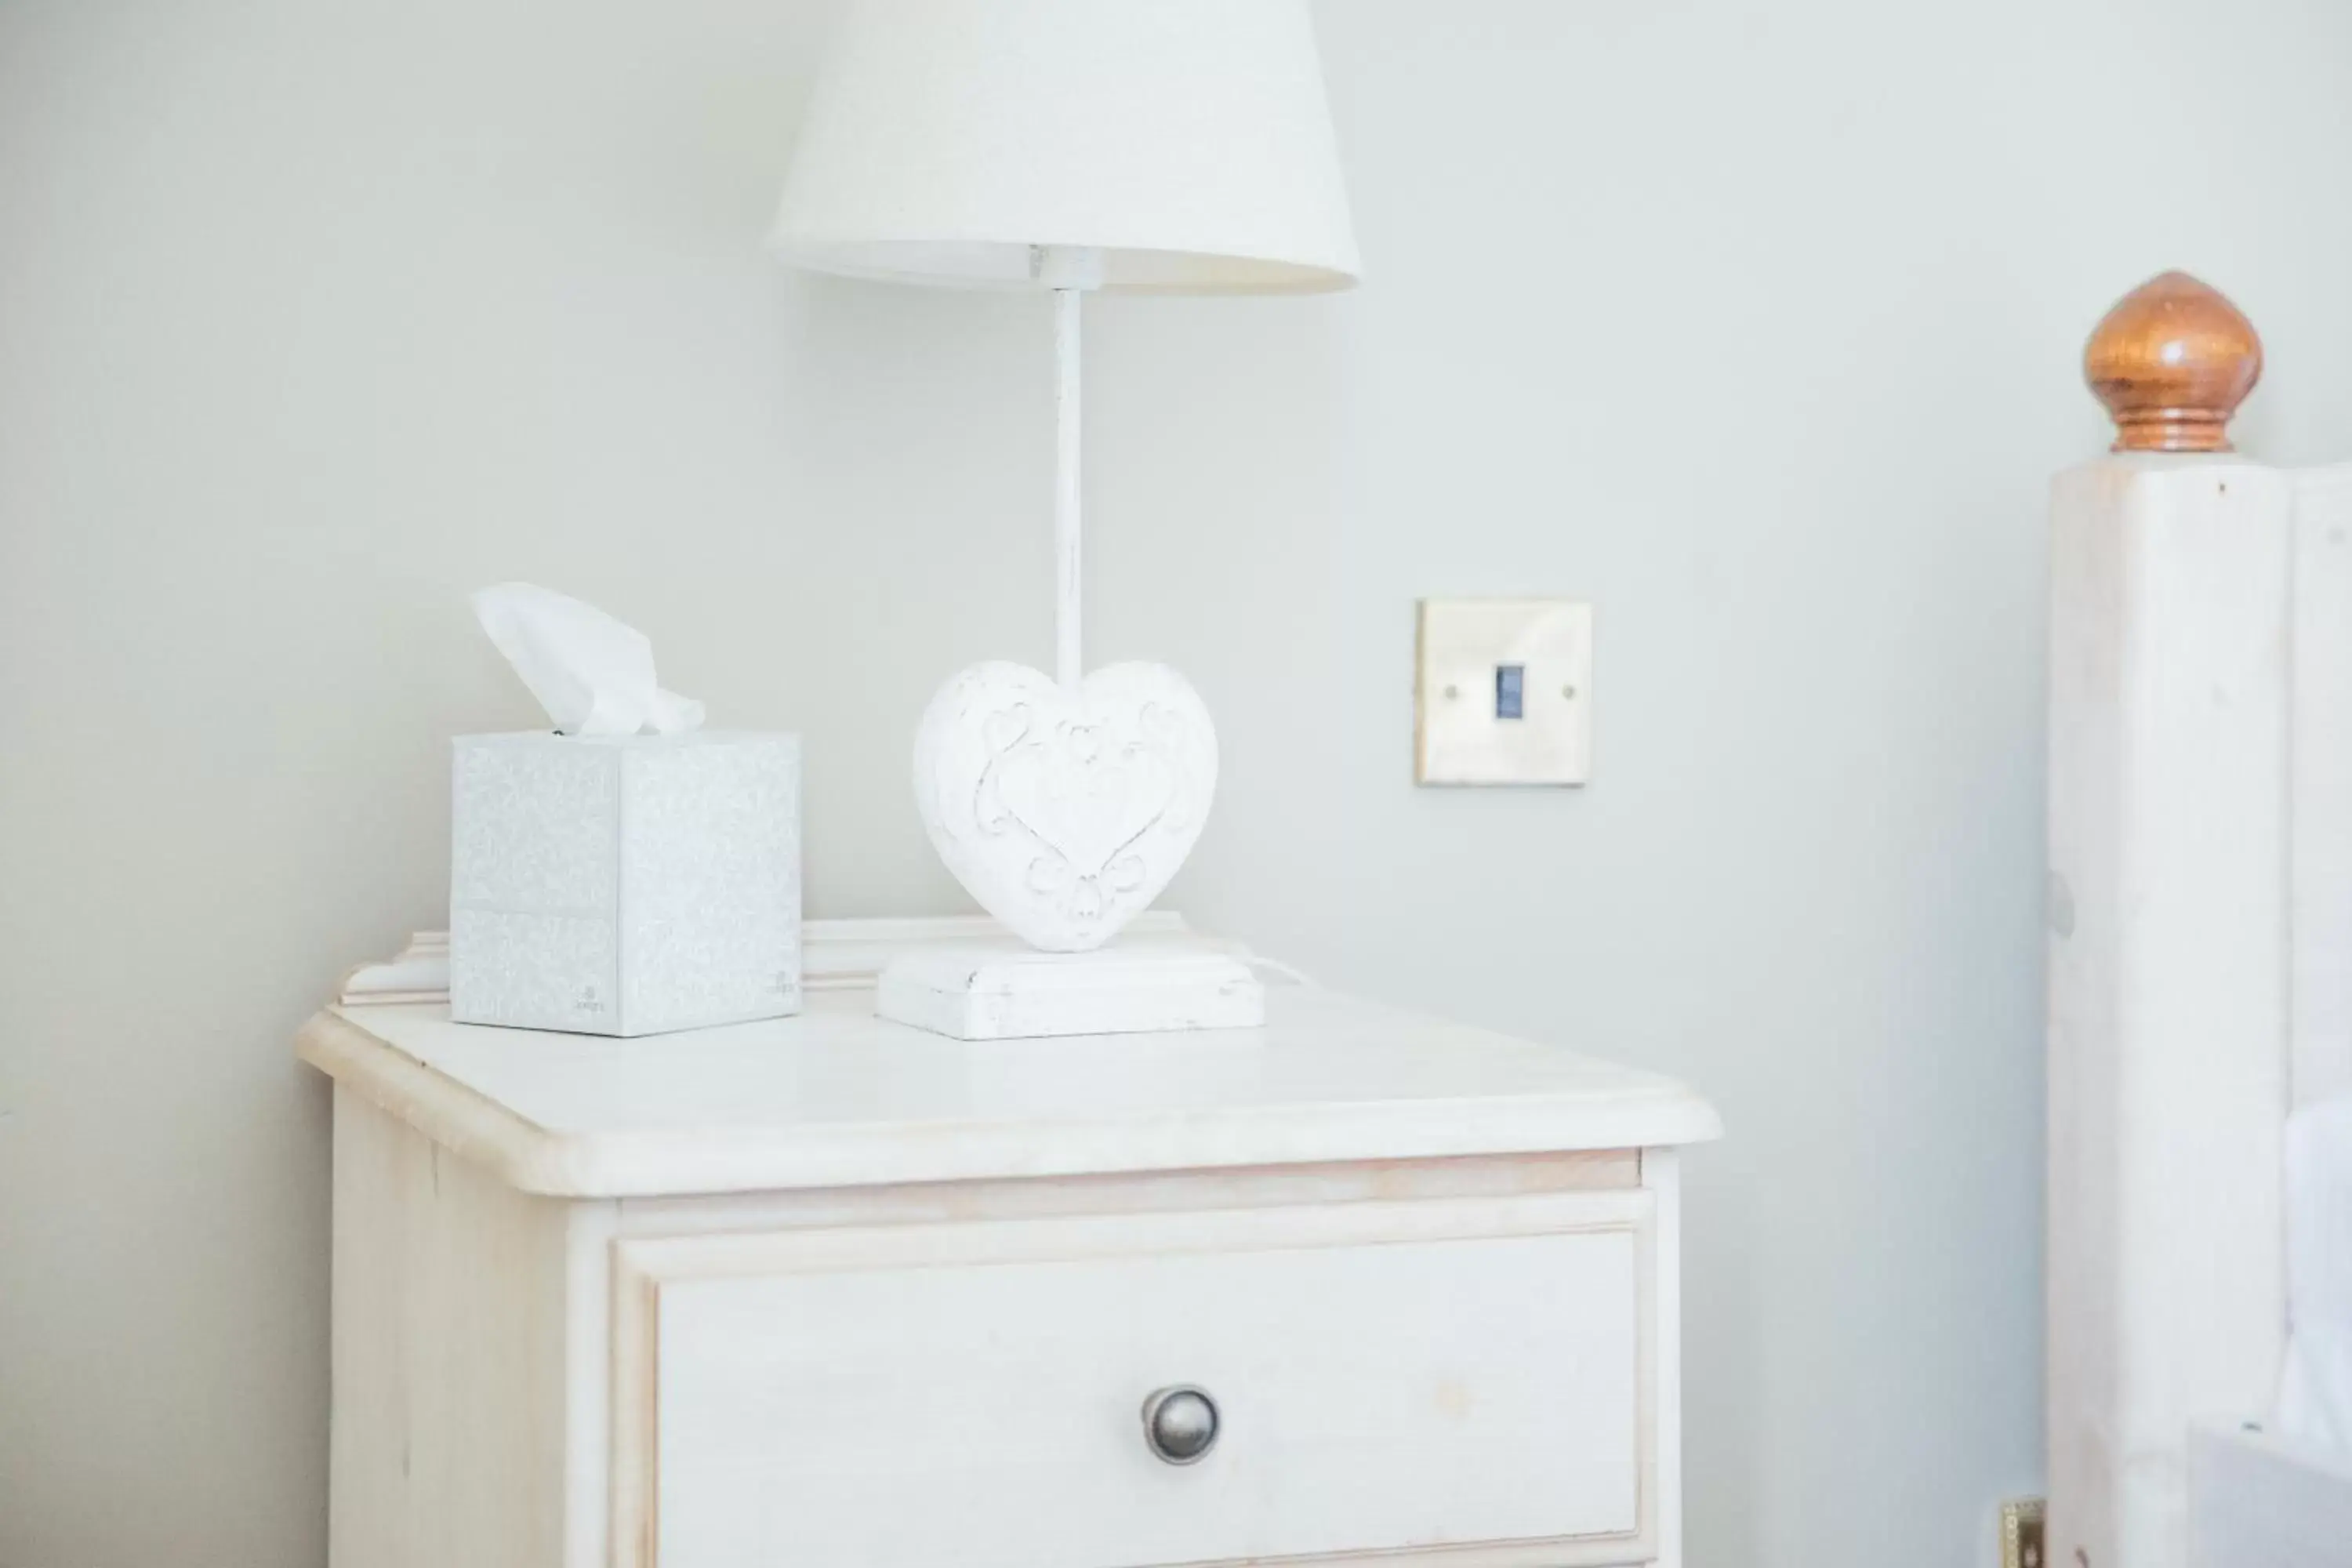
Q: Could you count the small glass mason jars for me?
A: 0